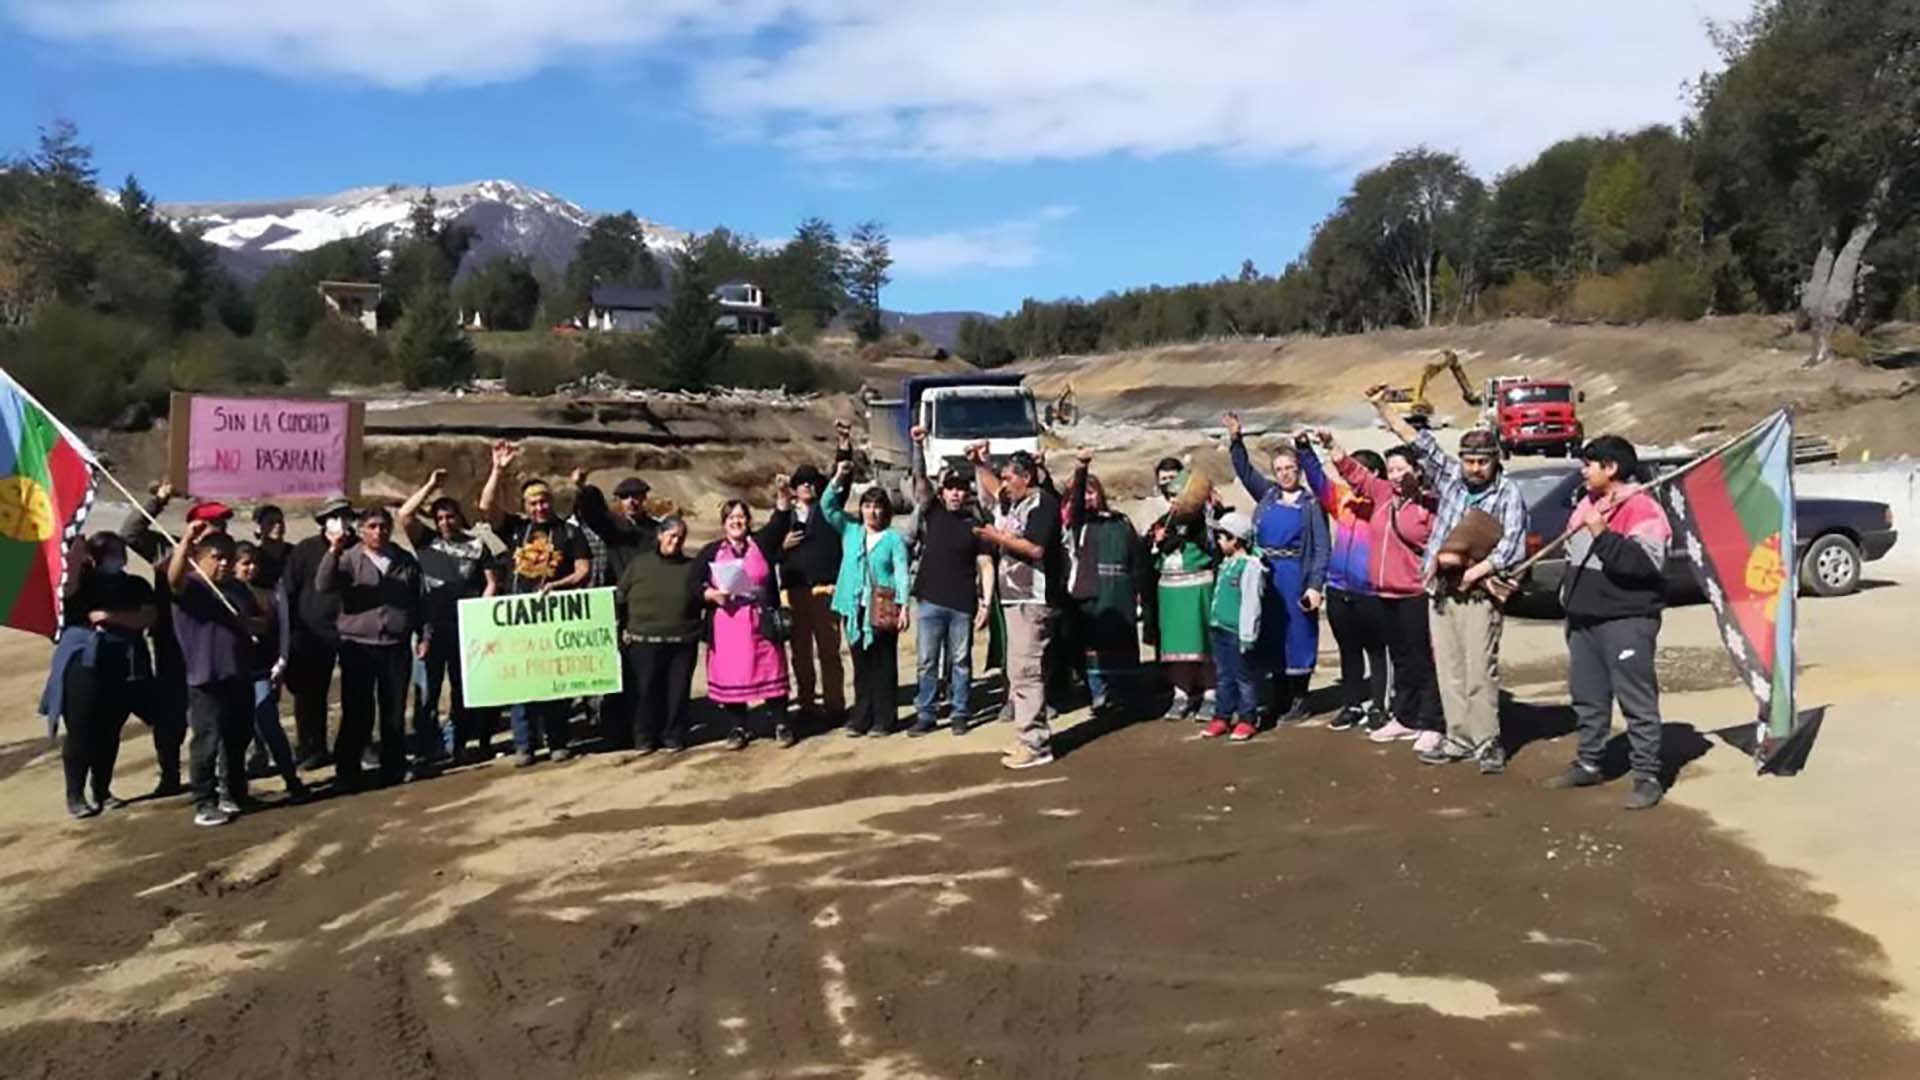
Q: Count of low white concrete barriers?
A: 1